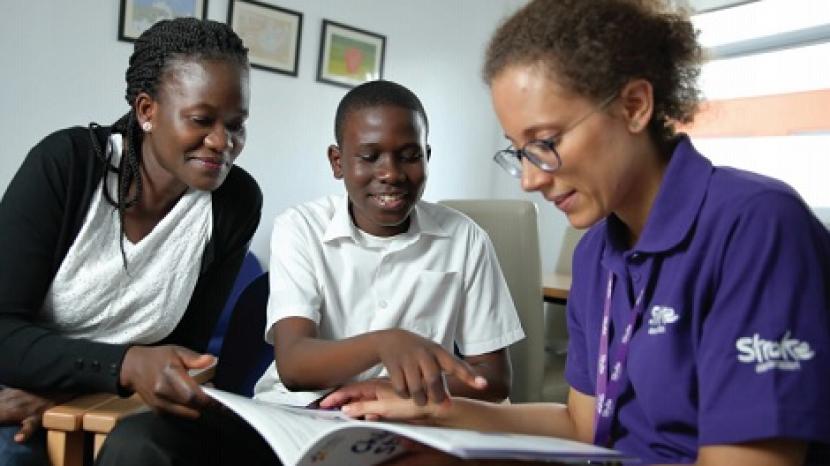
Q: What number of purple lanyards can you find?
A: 1